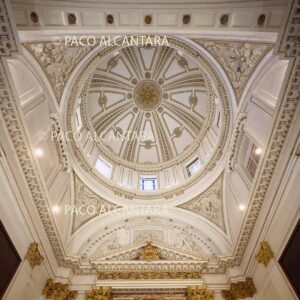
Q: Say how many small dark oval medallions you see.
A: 7